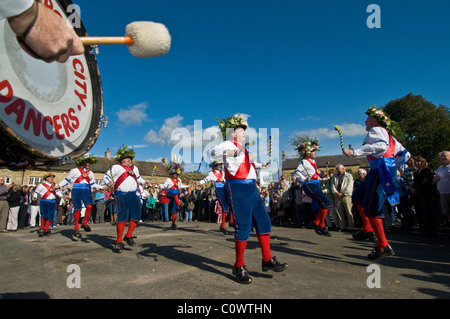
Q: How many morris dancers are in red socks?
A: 8